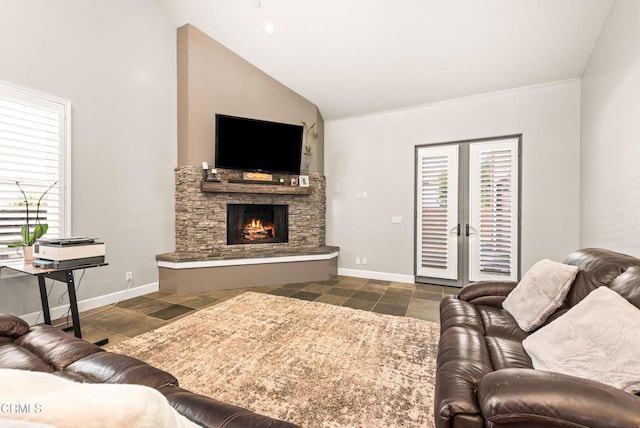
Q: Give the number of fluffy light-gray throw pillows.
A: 2